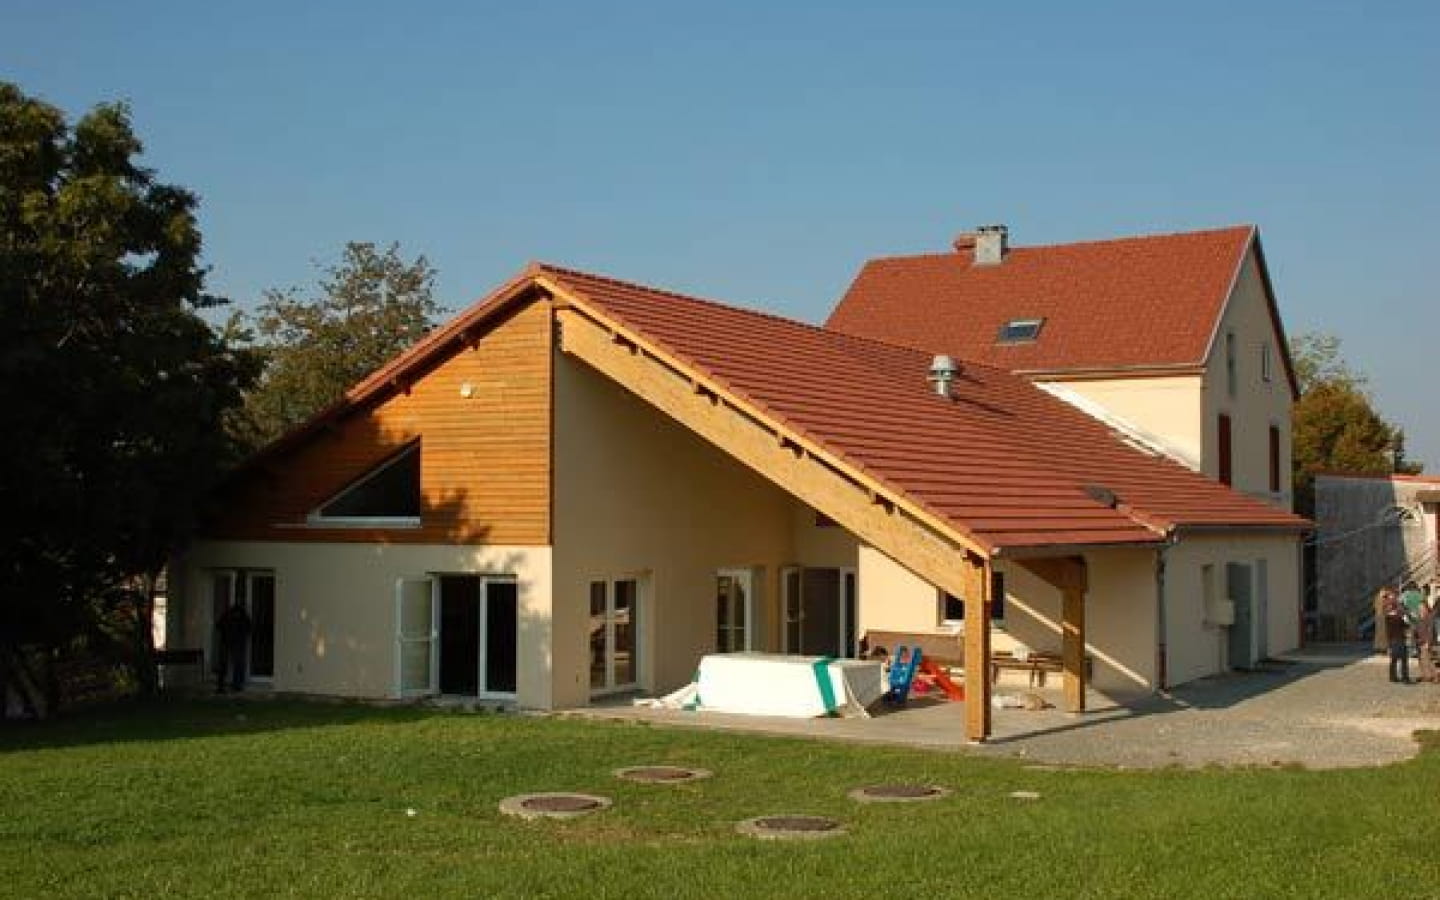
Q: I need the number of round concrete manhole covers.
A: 4